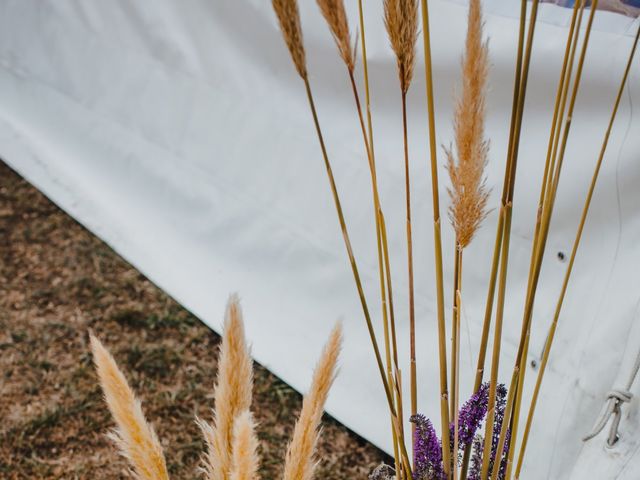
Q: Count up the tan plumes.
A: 8